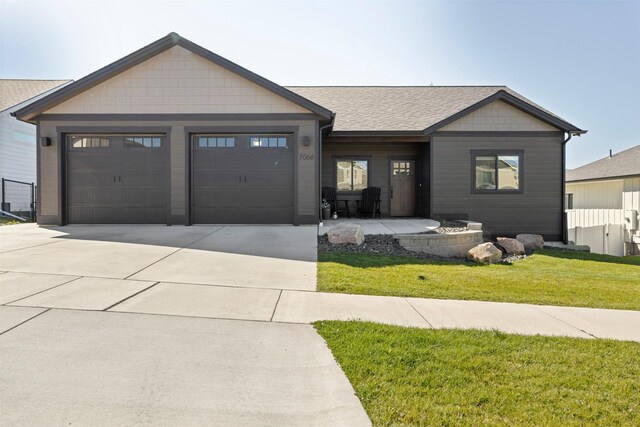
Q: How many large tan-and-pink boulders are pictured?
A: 4